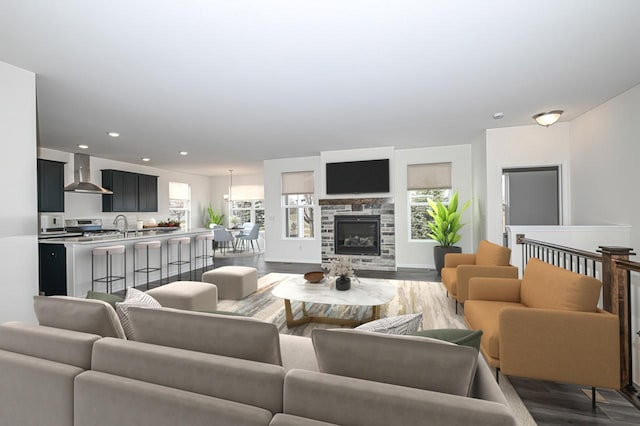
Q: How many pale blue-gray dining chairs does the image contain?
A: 4